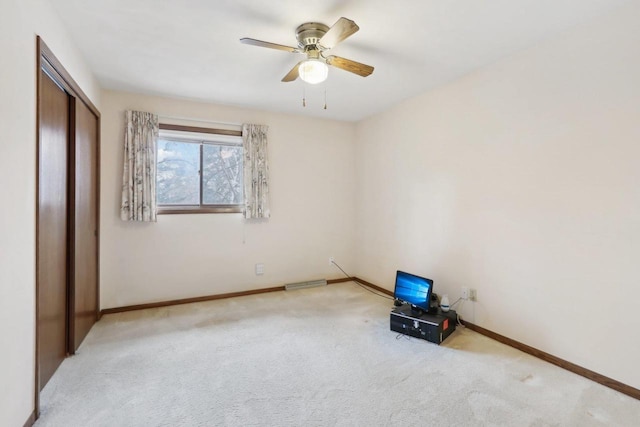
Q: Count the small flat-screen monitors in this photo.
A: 1